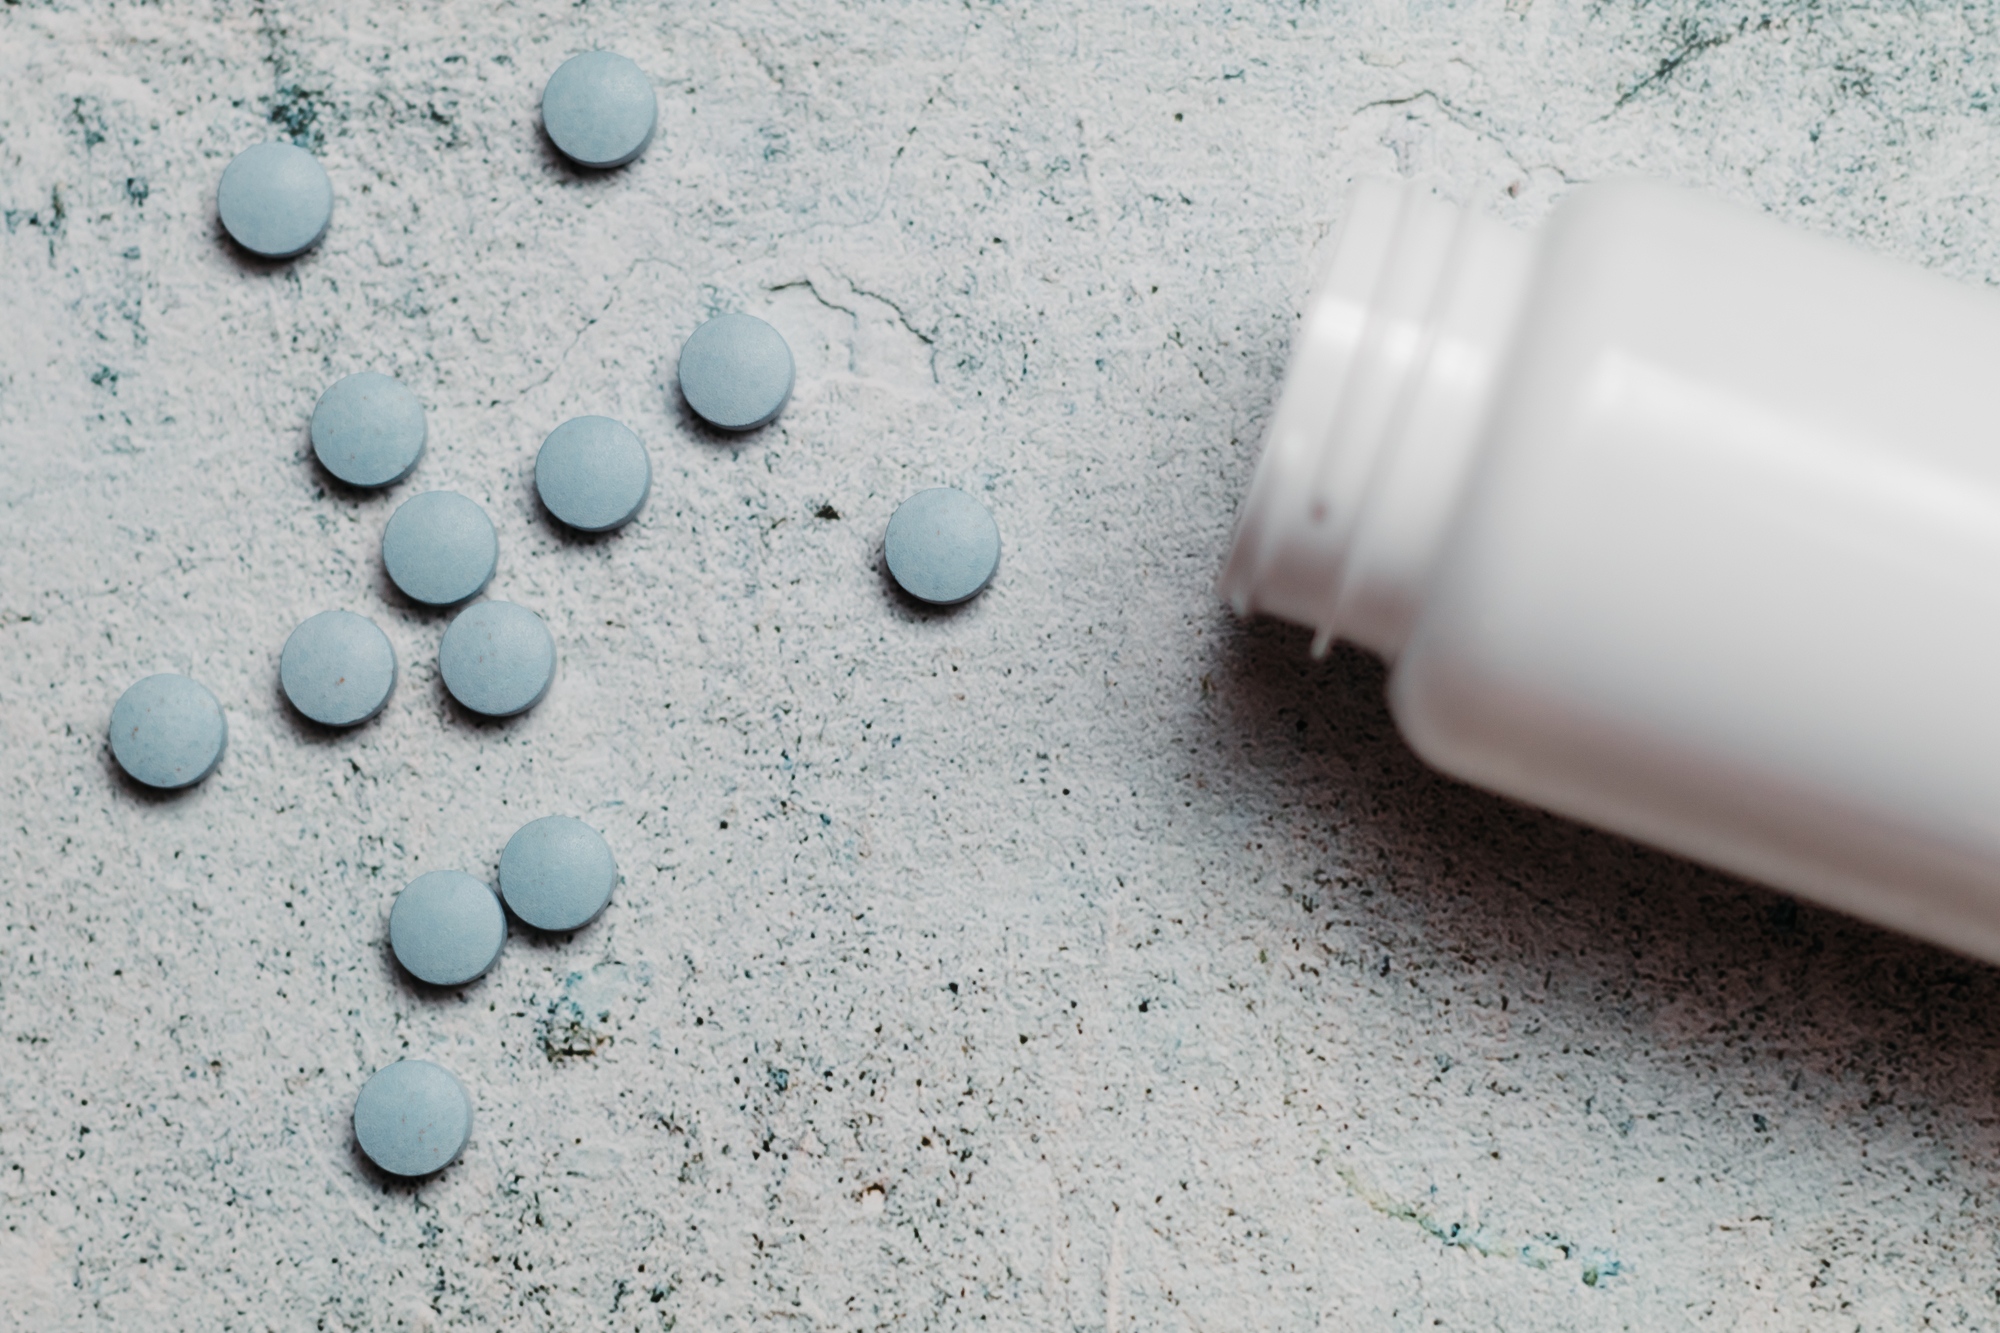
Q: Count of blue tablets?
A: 13